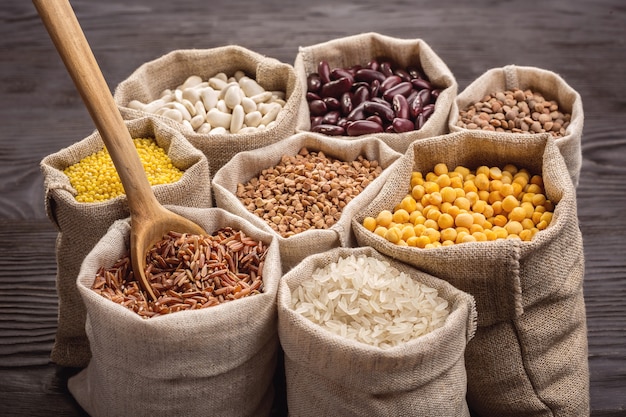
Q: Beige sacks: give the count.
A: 8